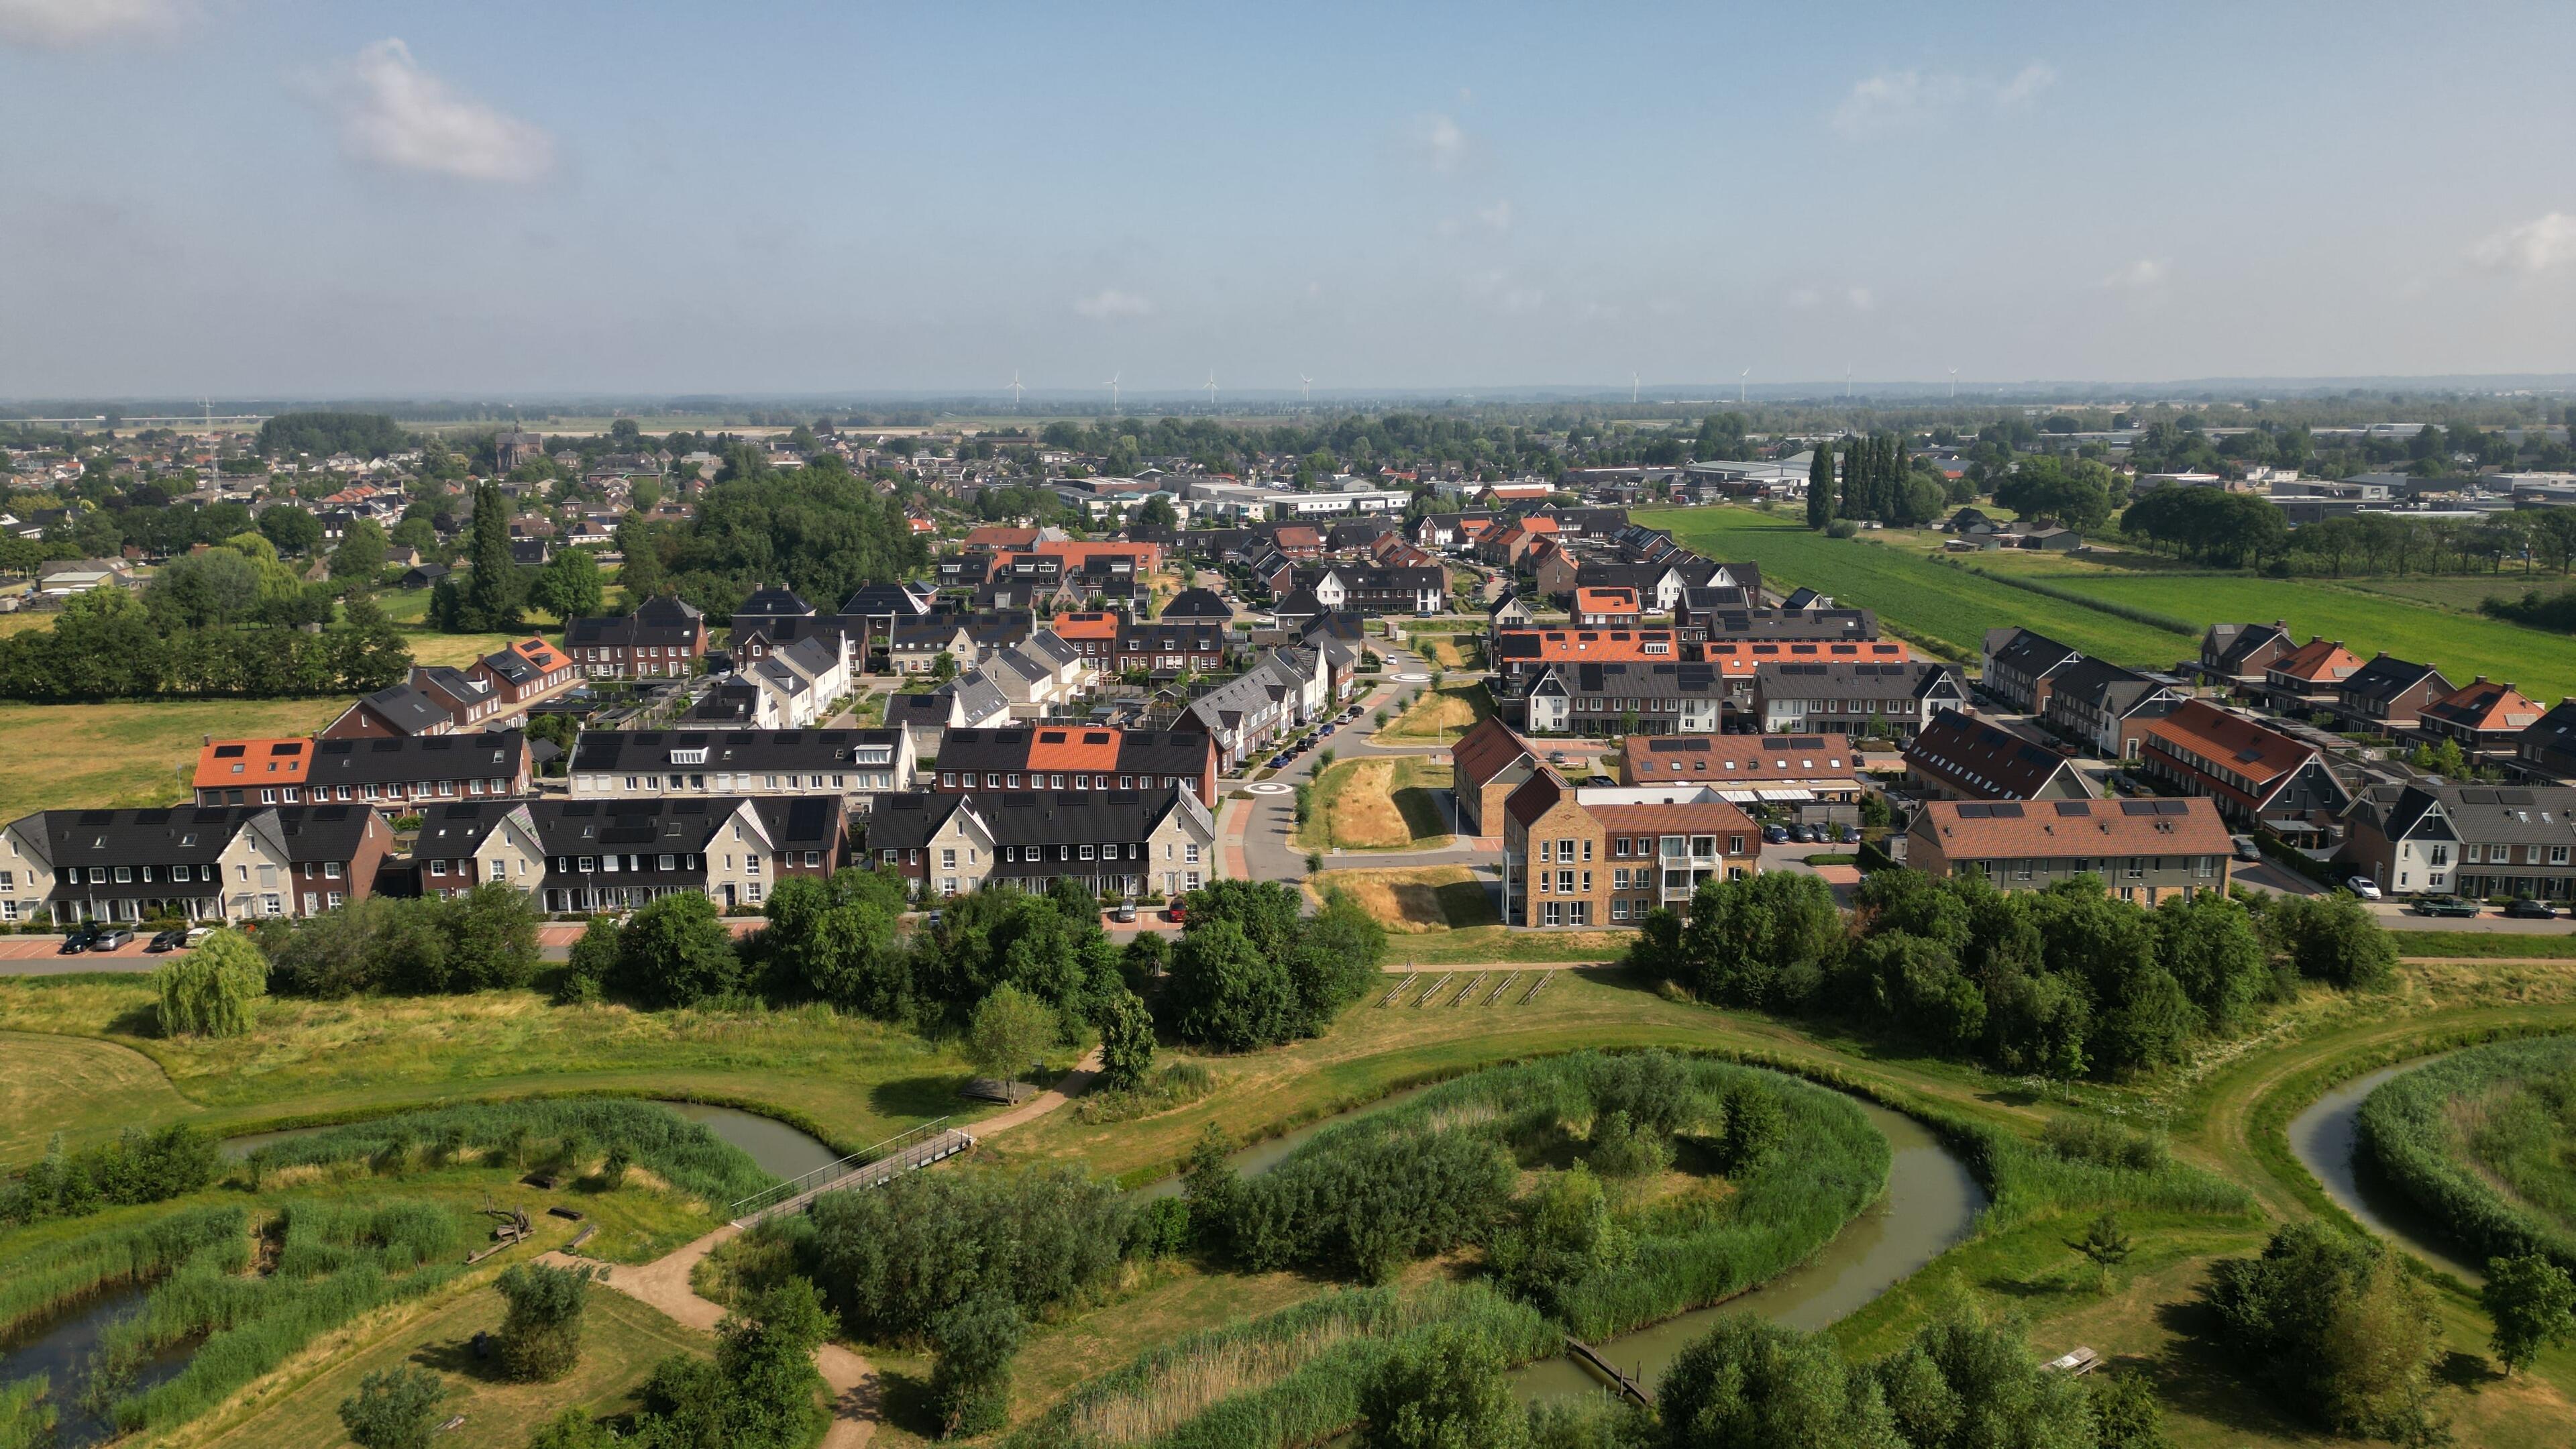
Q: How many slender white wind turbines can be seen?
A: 8